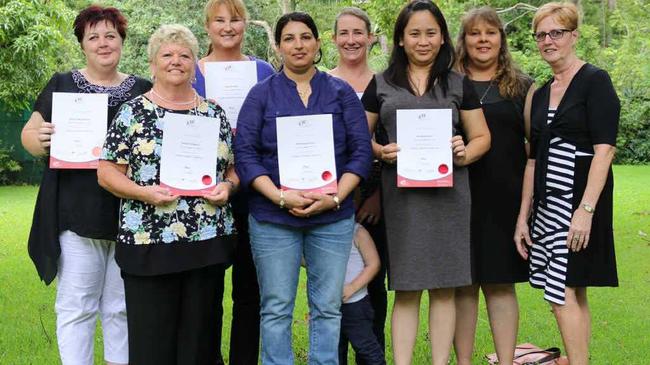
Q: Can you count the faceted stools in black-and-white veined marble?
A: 0